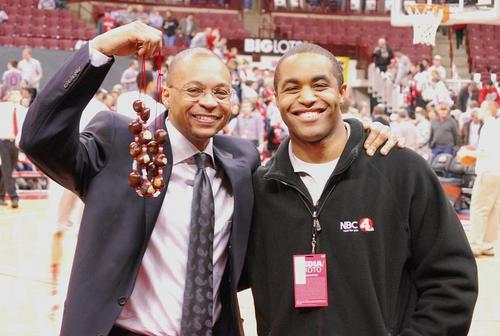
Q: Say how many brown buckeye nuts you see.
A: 13